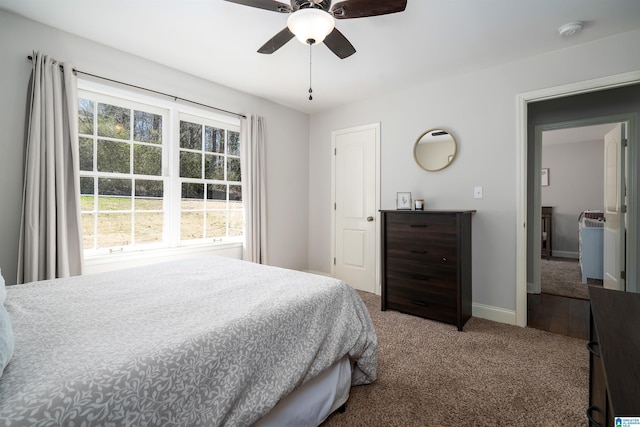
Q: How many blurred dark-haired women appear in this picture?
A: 0